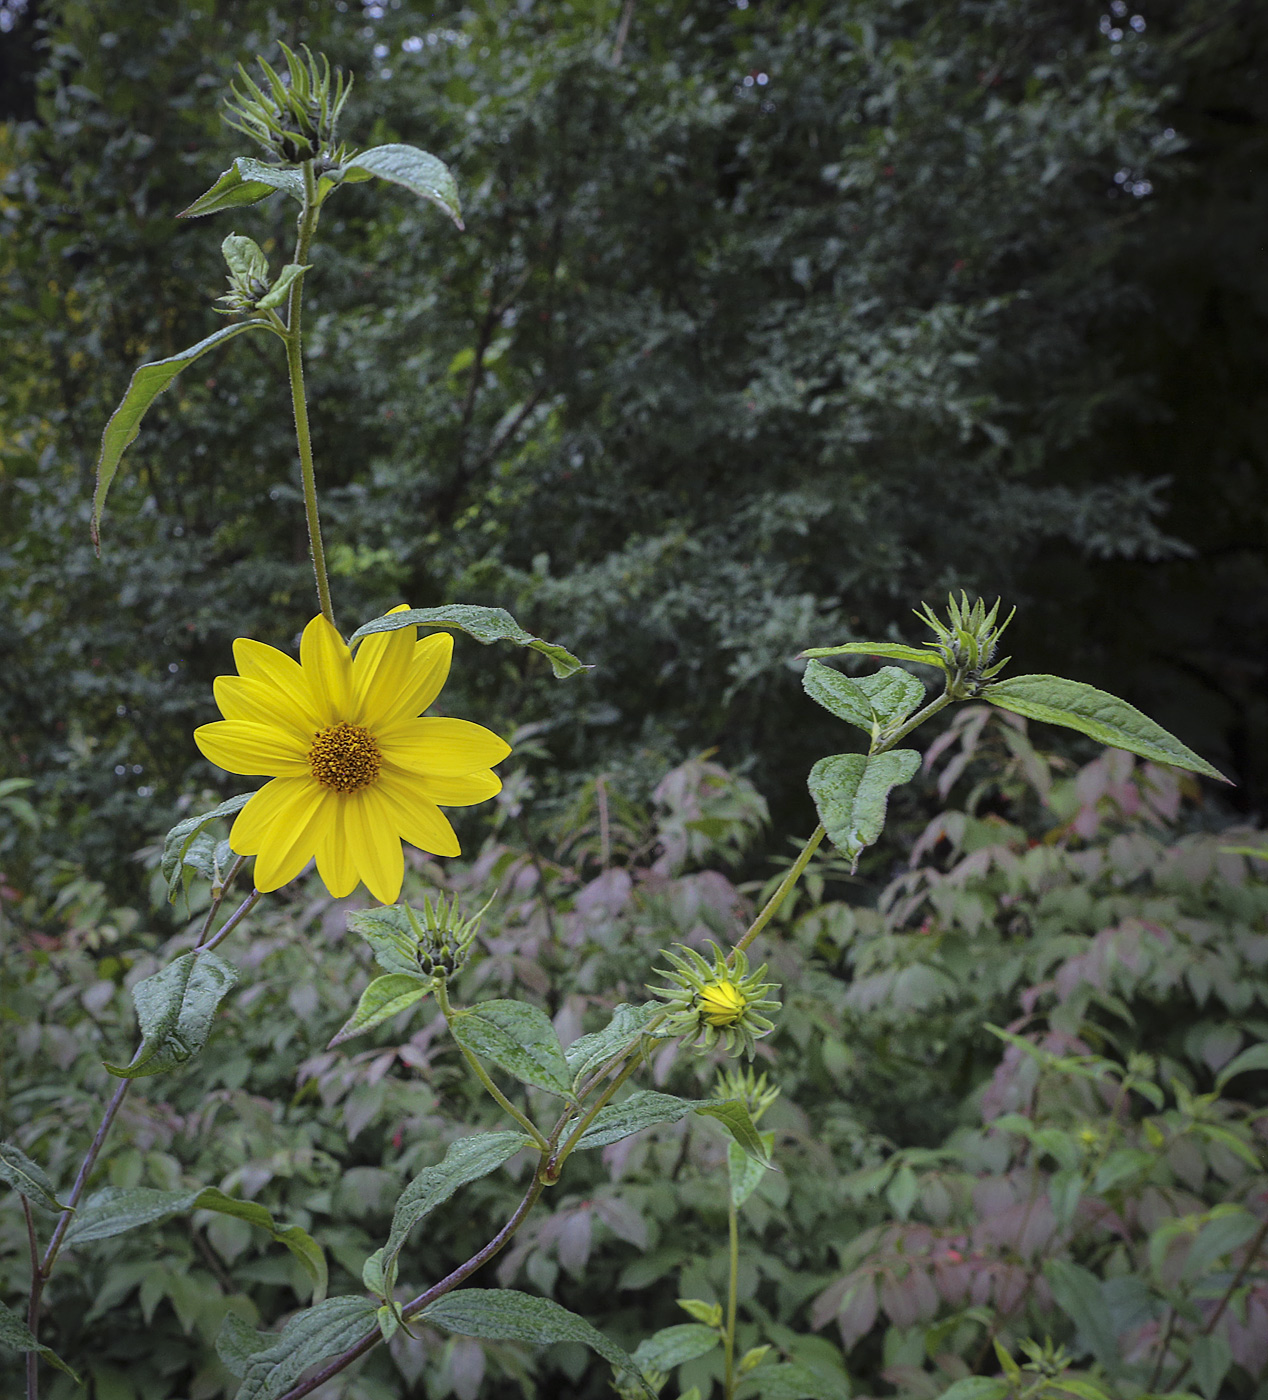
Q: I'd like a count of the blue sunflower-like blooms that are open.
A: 0